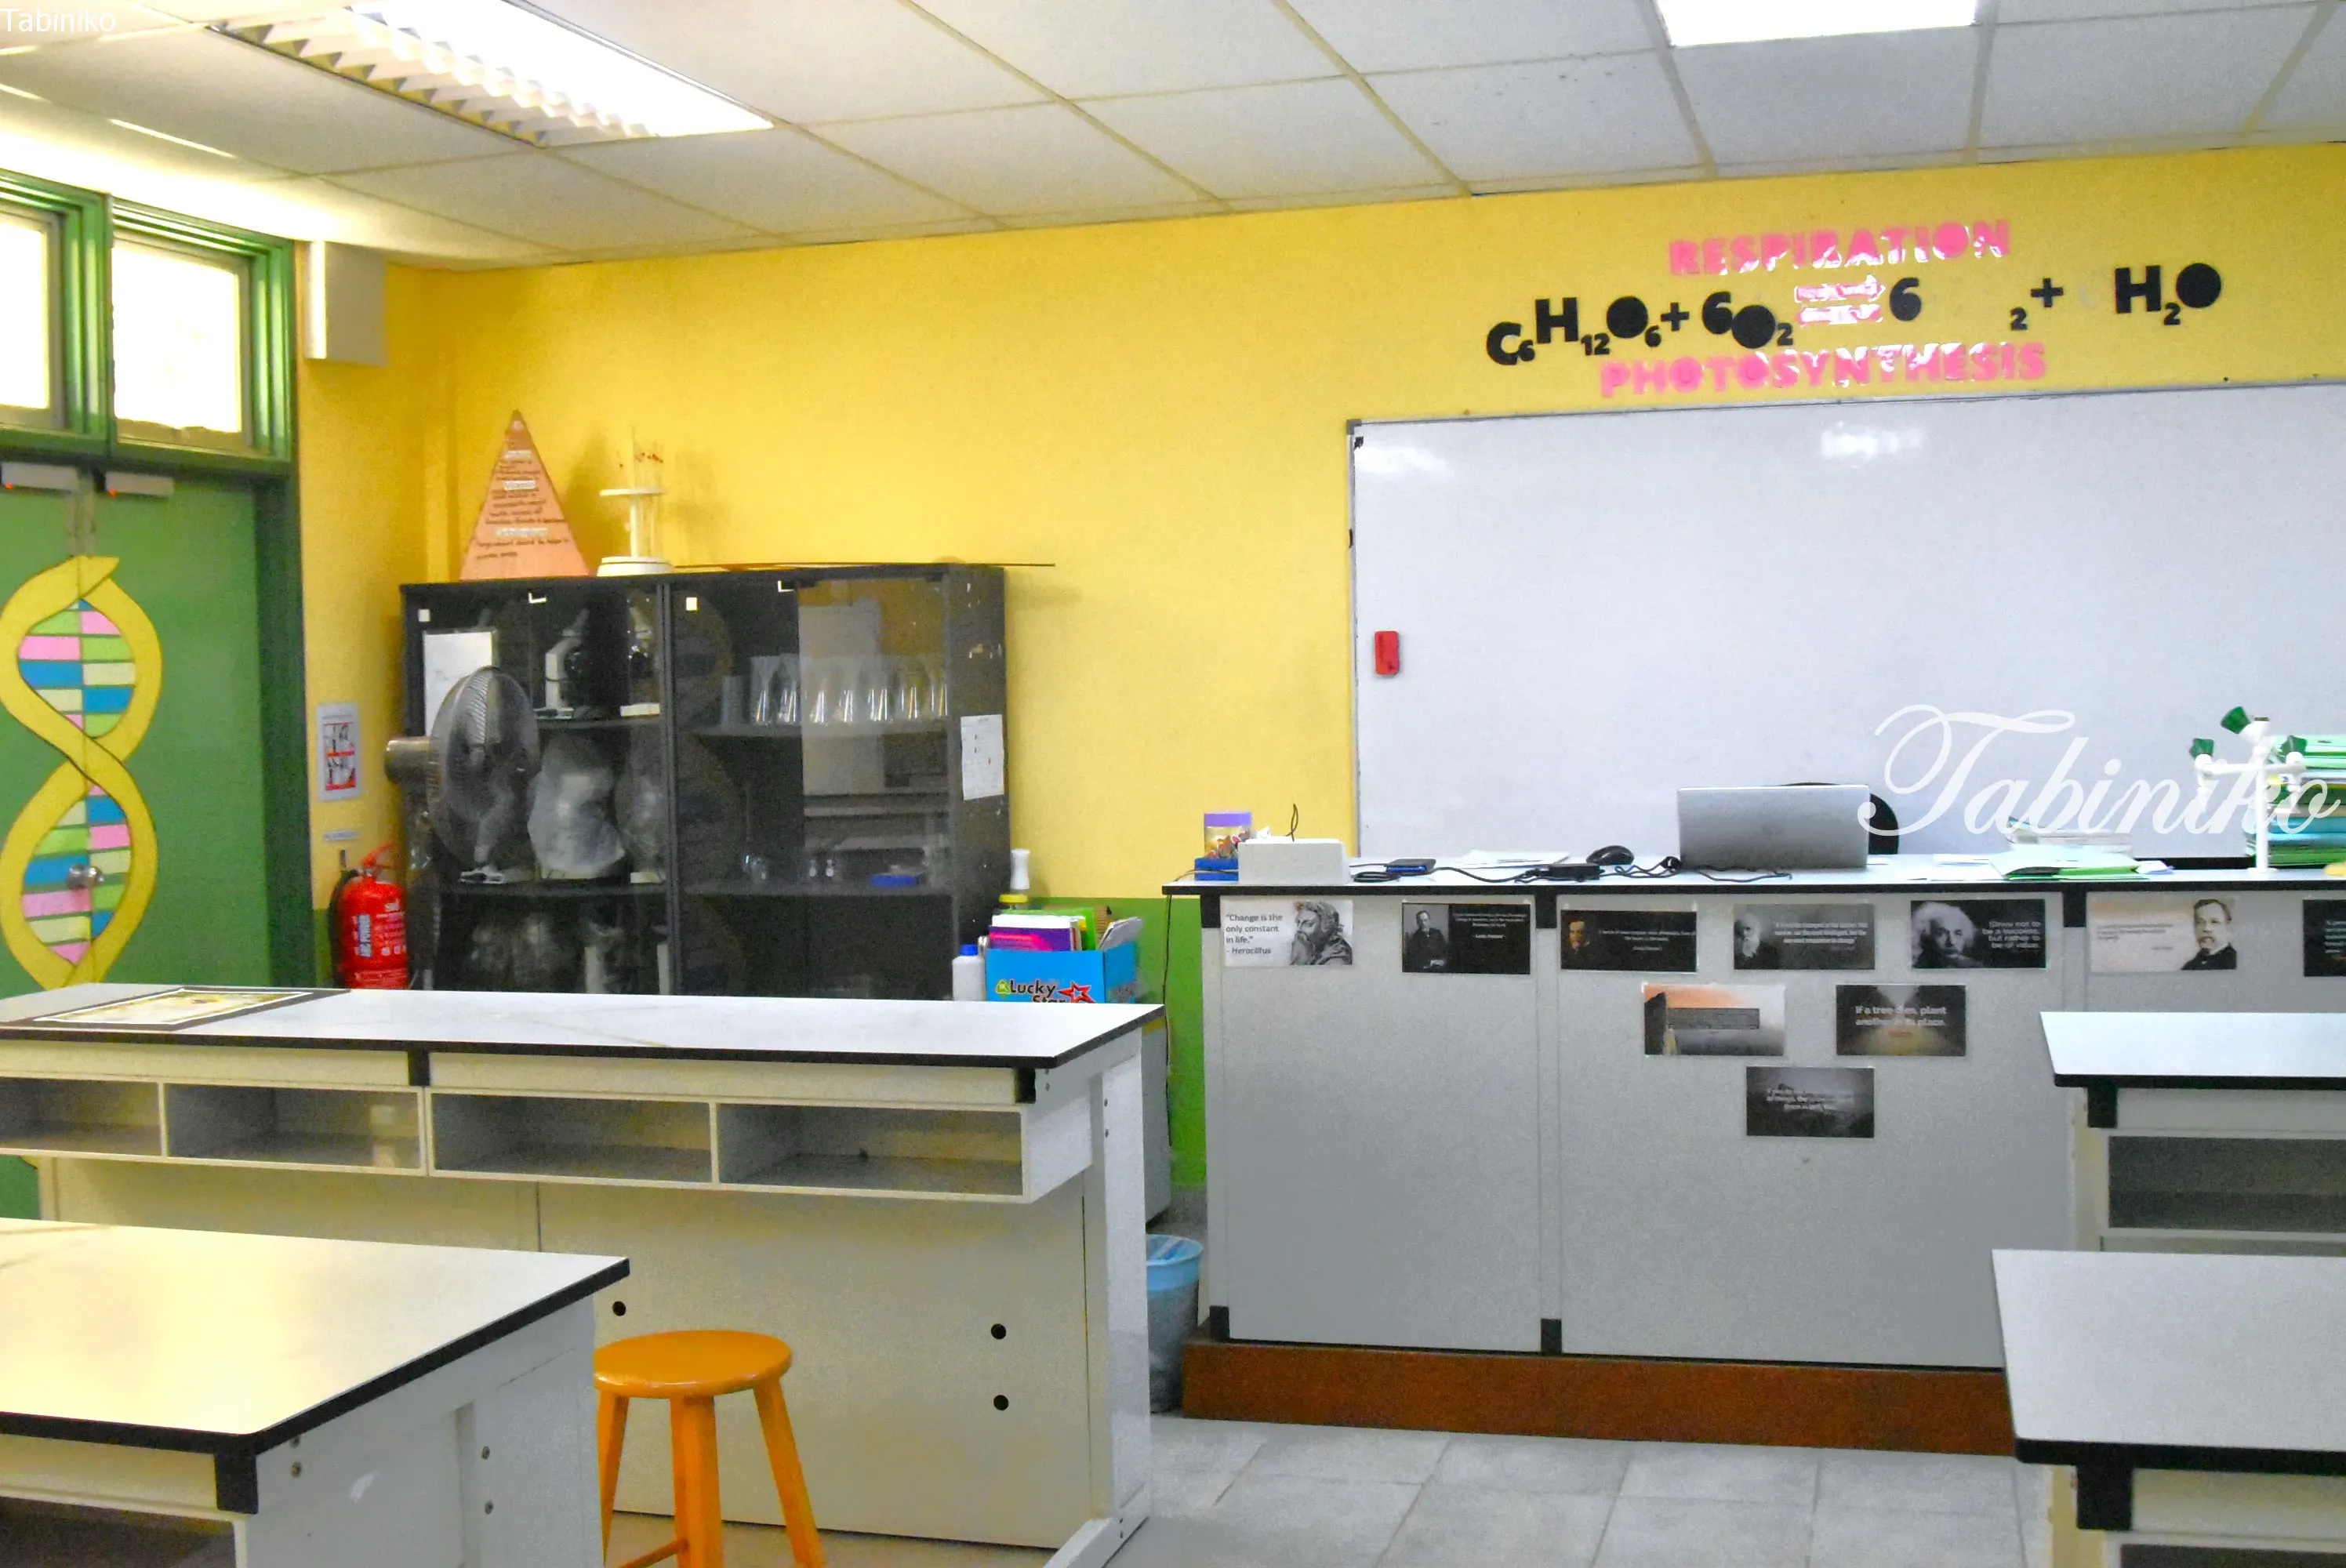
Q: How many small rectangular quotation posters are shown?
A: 10